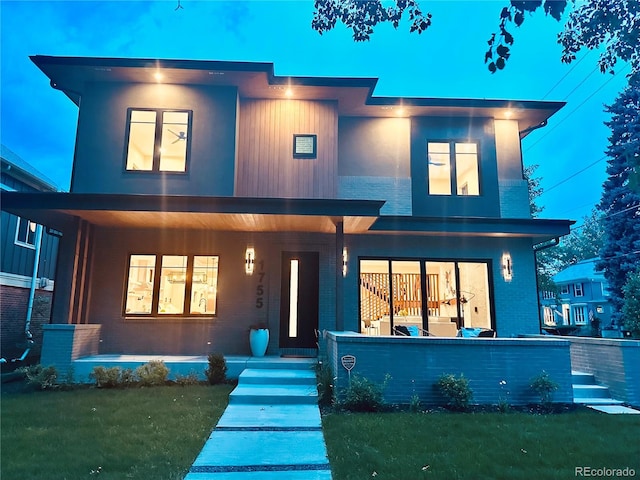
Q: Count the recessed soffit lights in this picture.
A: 4